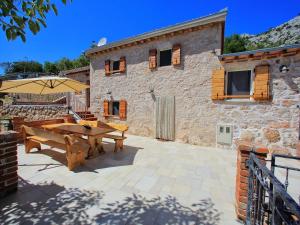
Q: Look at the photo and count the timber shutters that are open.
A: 8